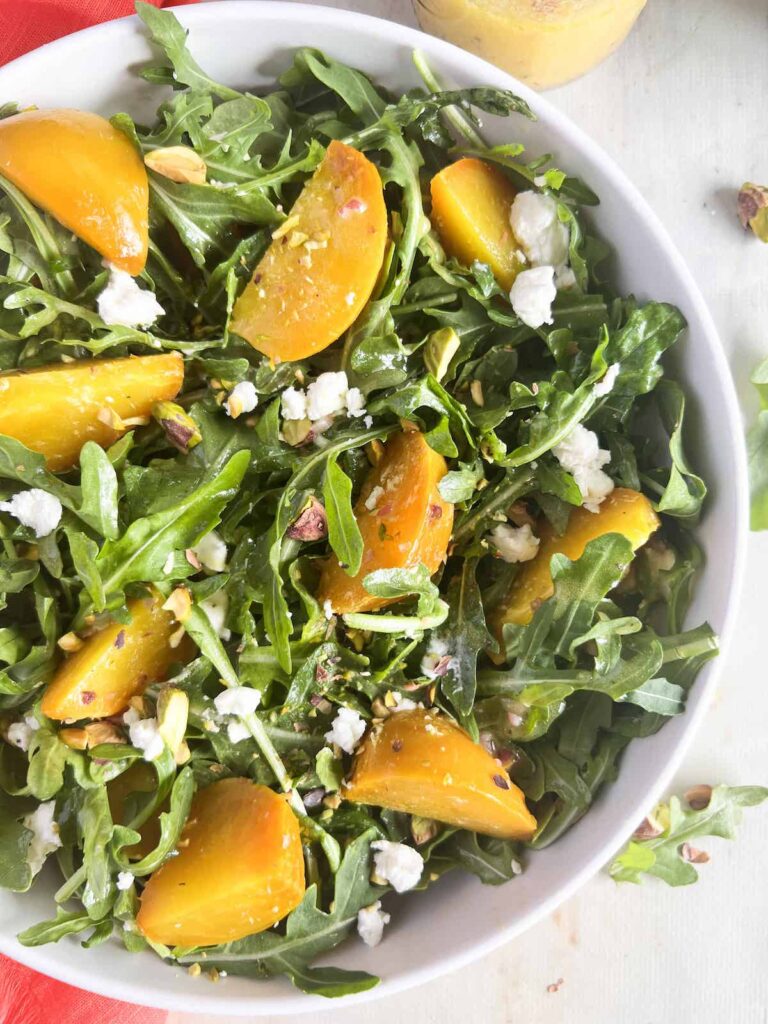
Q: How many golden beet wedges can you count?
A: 9